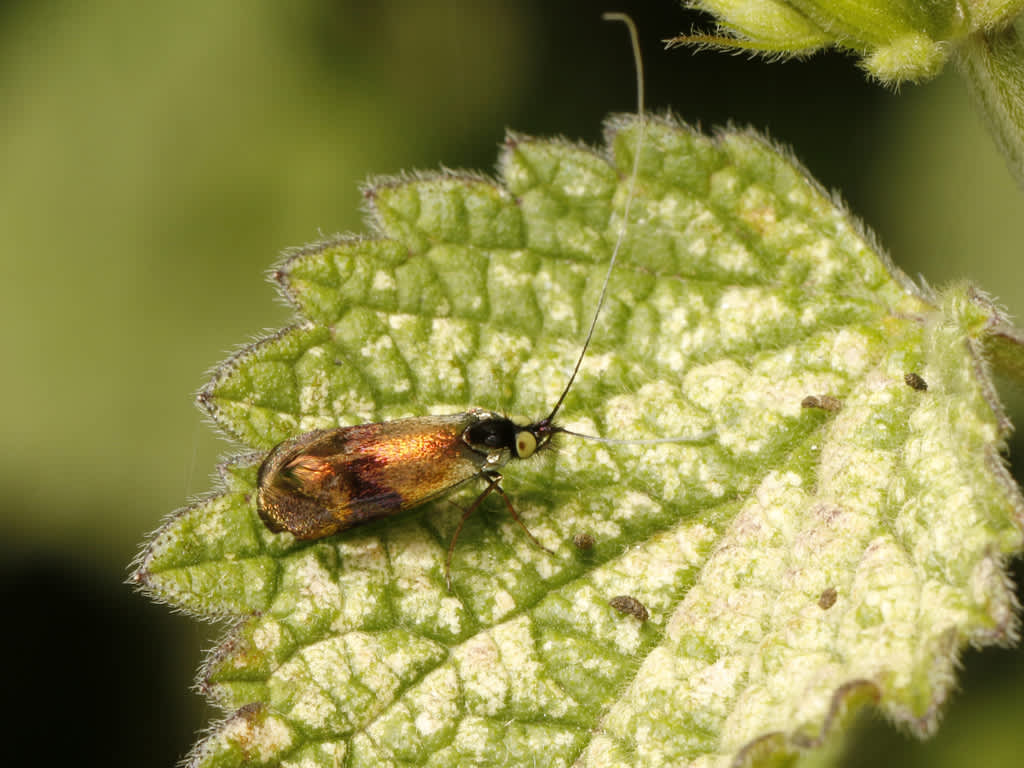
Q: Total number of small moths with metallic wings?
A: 1